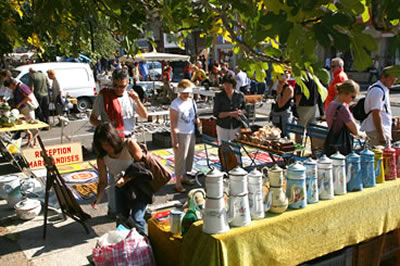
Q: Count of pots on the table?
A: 13